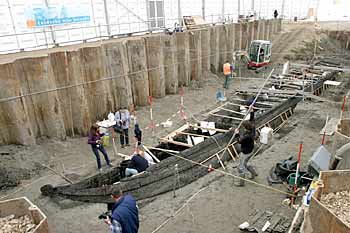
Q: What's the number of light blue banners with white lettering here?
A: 1